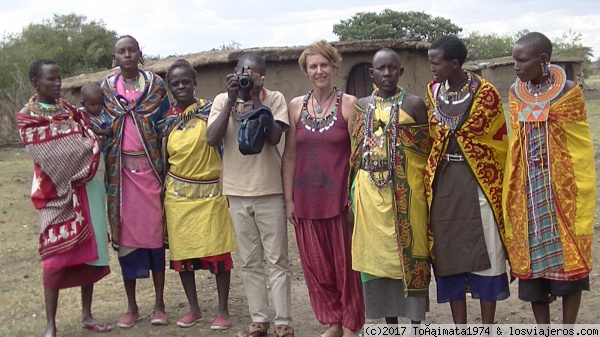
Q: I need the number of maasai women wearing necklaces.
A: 6